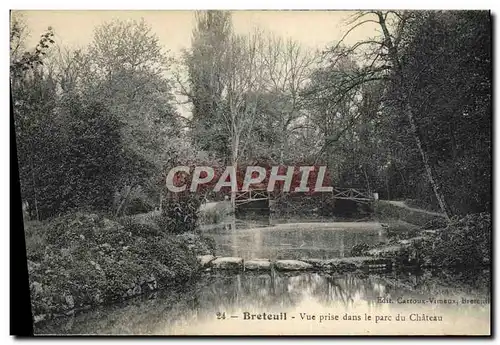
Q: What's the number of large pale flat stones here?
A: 4